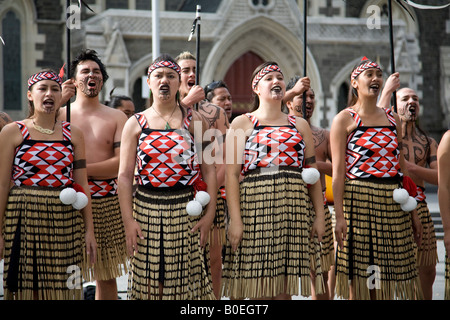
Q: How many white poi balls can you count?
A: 7